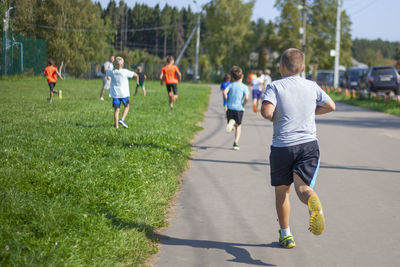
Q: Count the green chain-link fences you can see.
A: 1